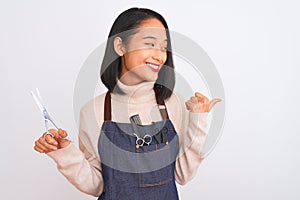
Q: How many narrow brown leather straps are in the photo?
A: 2